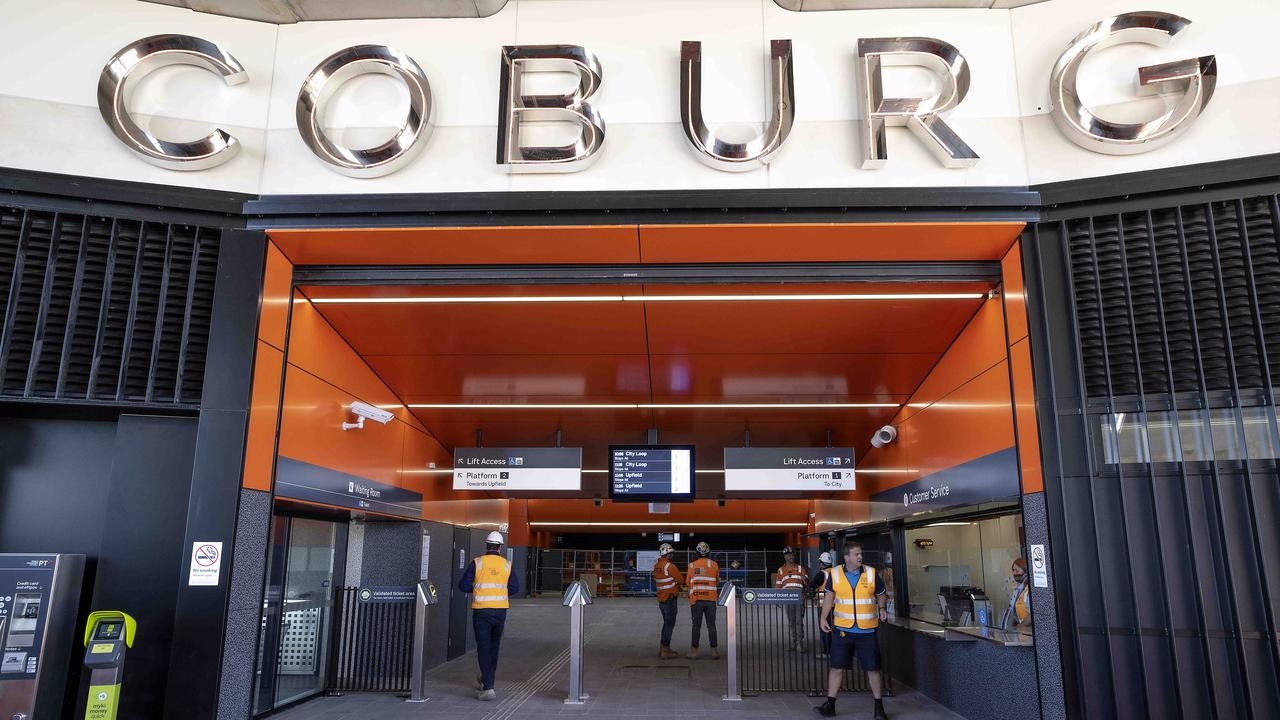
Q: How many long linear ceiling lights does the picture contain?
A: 4